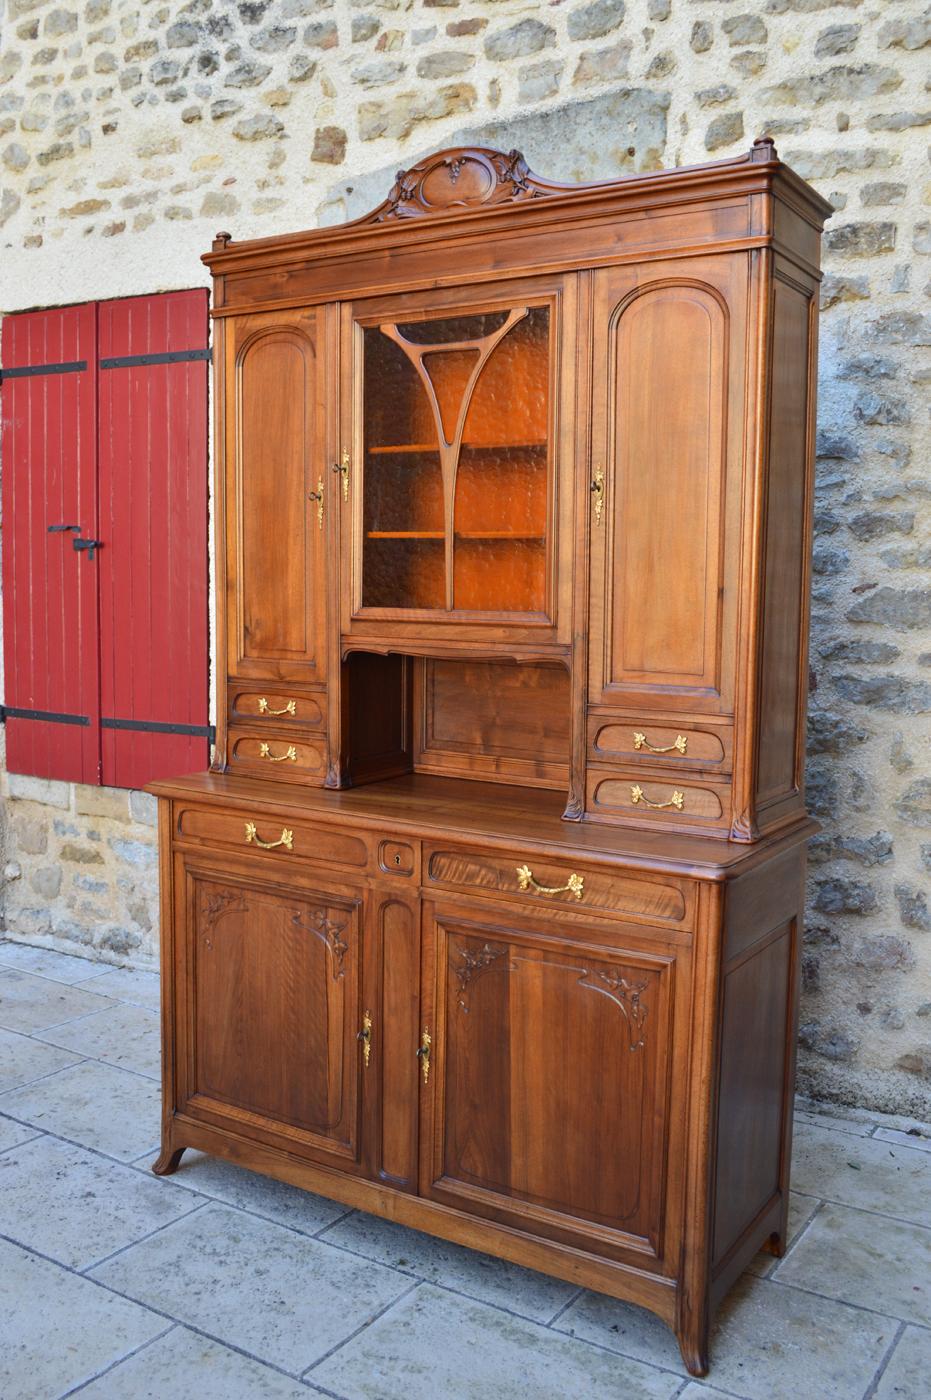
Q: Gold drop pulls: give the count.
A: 6